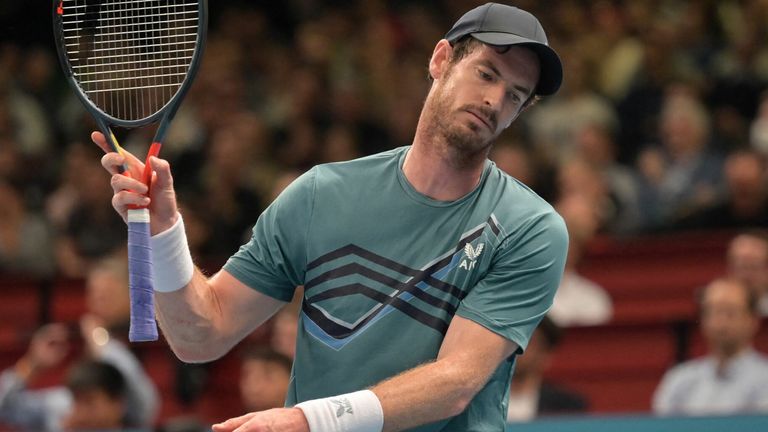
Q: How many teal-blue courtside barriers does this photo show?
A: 1